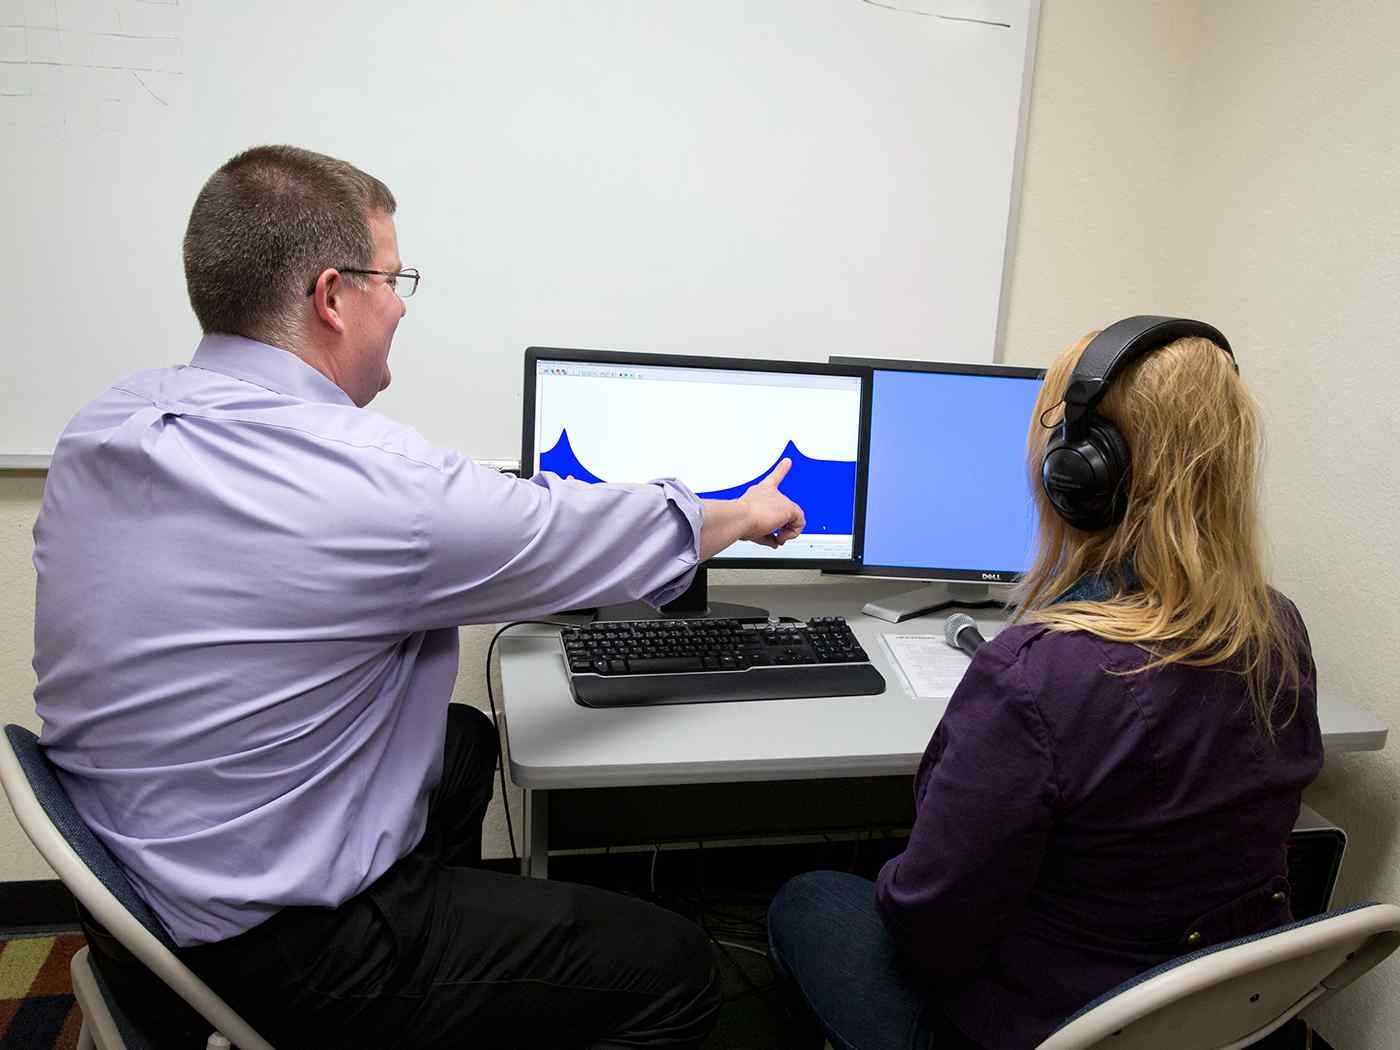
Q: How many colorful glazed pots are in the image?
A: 0